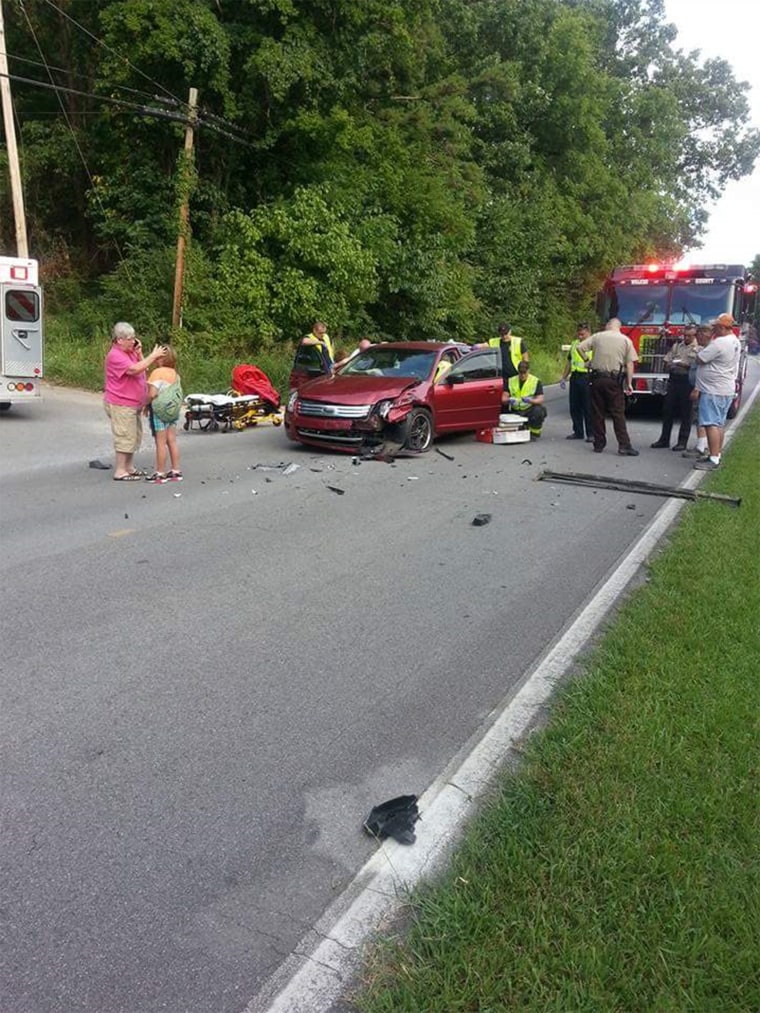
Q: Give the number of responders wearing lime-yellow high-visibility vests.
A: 5